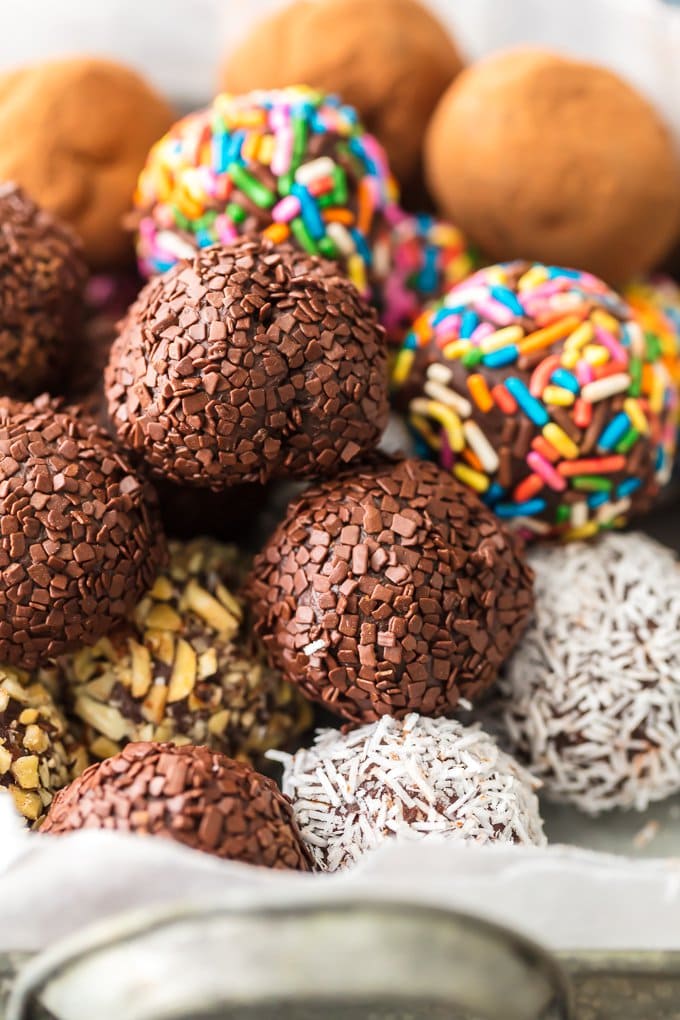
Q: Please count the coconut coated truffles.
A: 2